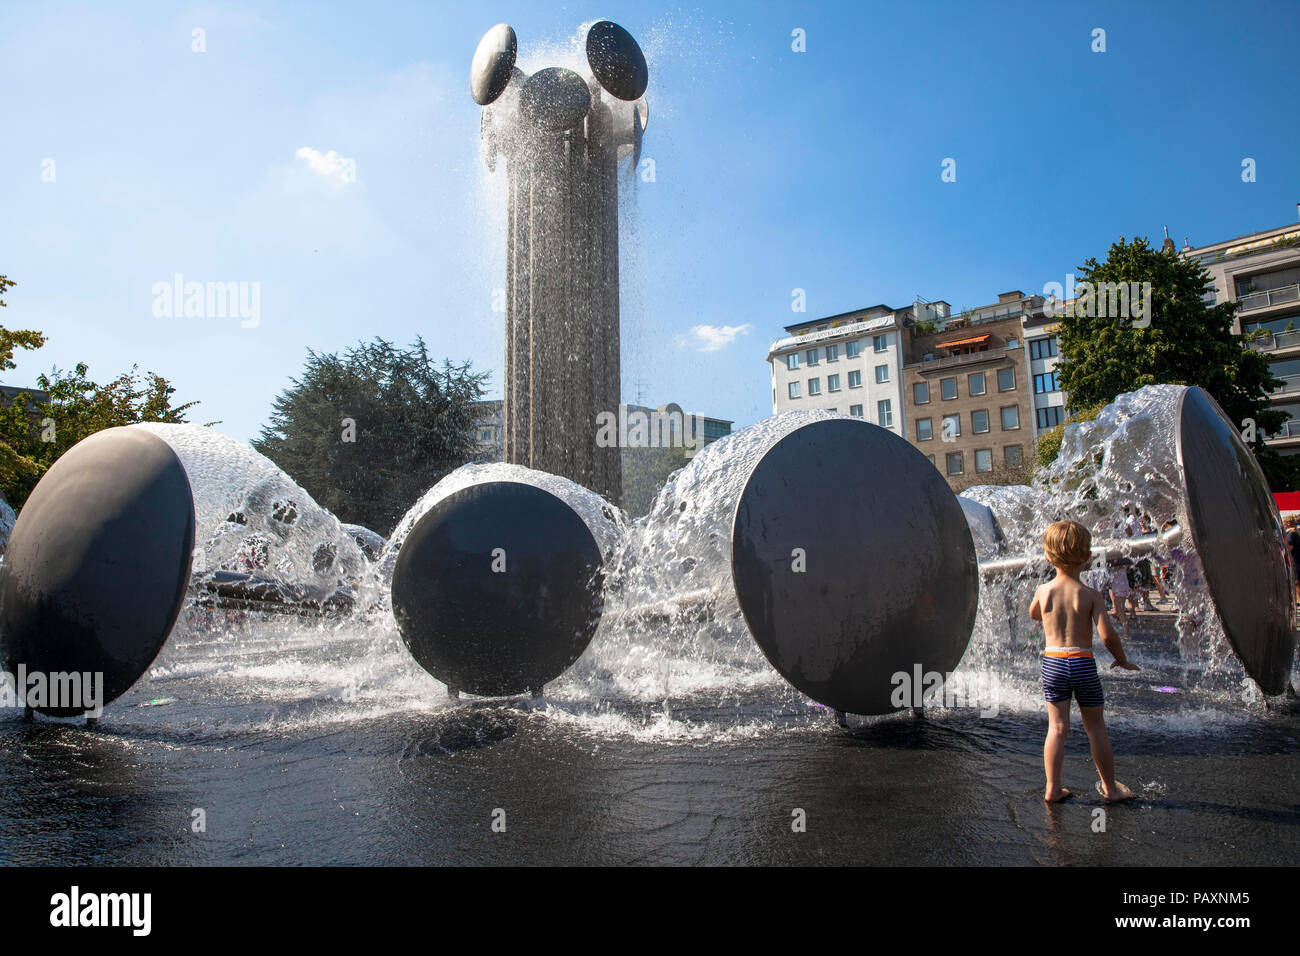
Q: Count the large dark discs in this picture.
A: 4